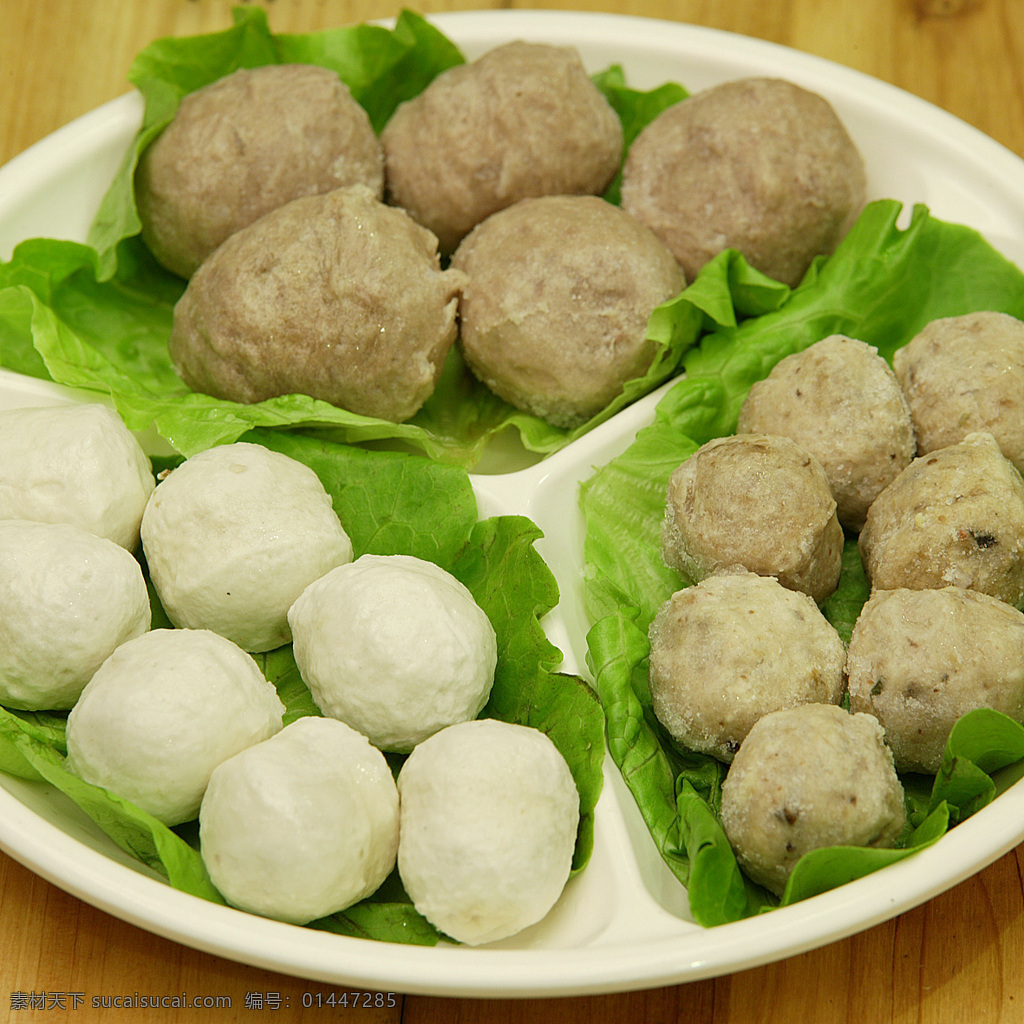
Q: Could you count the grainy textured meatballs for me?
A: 7